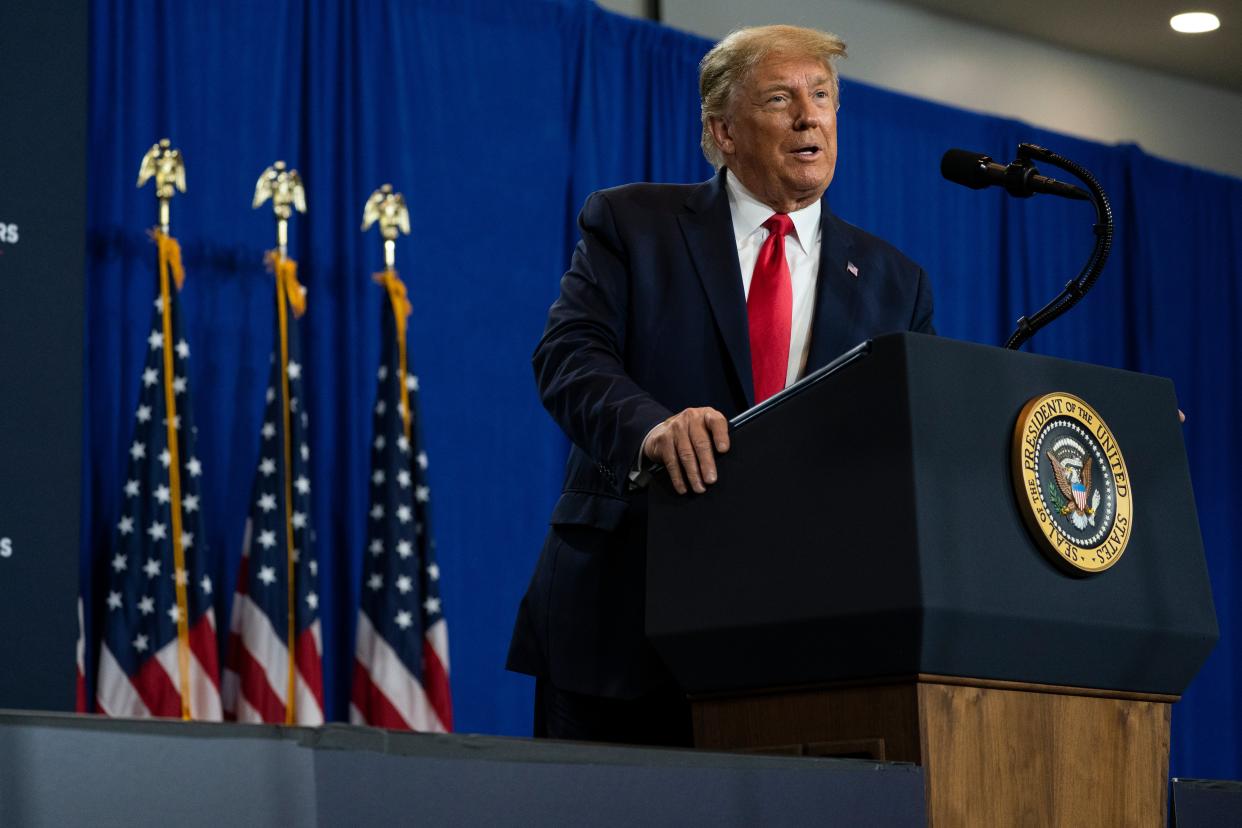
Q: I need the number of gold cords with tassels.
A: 3